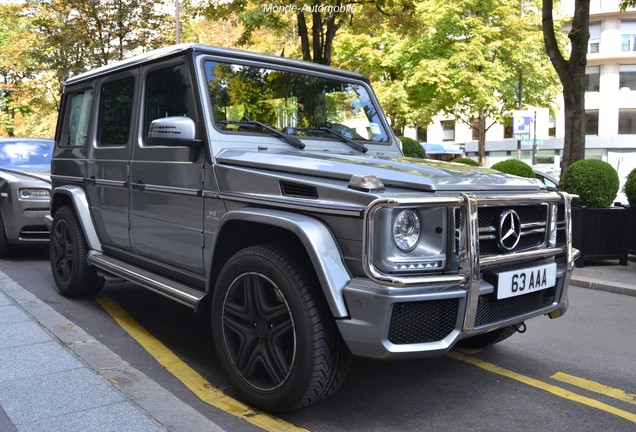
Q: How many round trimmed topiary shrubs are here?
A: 5